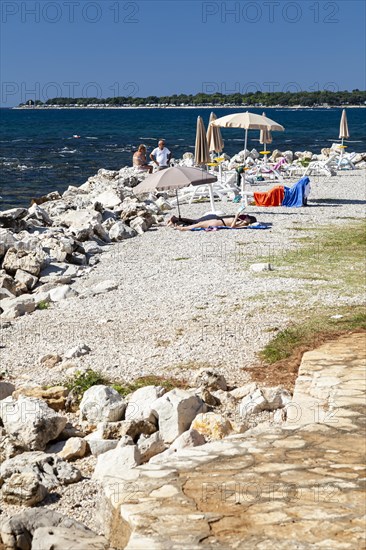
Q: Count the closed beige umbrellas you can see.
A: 4